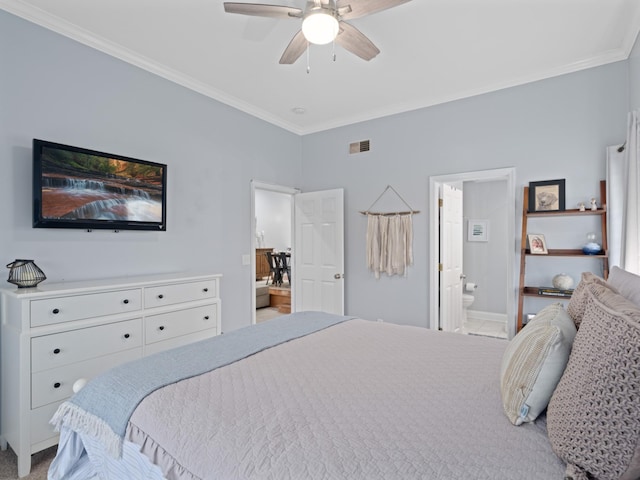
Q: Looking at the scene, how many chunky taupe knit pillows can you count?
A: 2